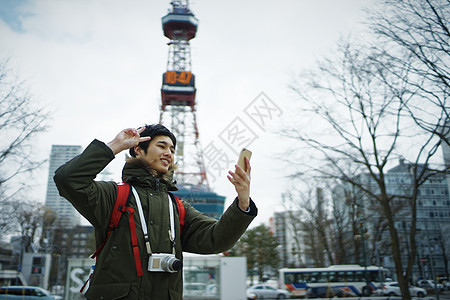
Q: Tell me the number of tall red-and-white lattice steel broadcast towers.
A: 1